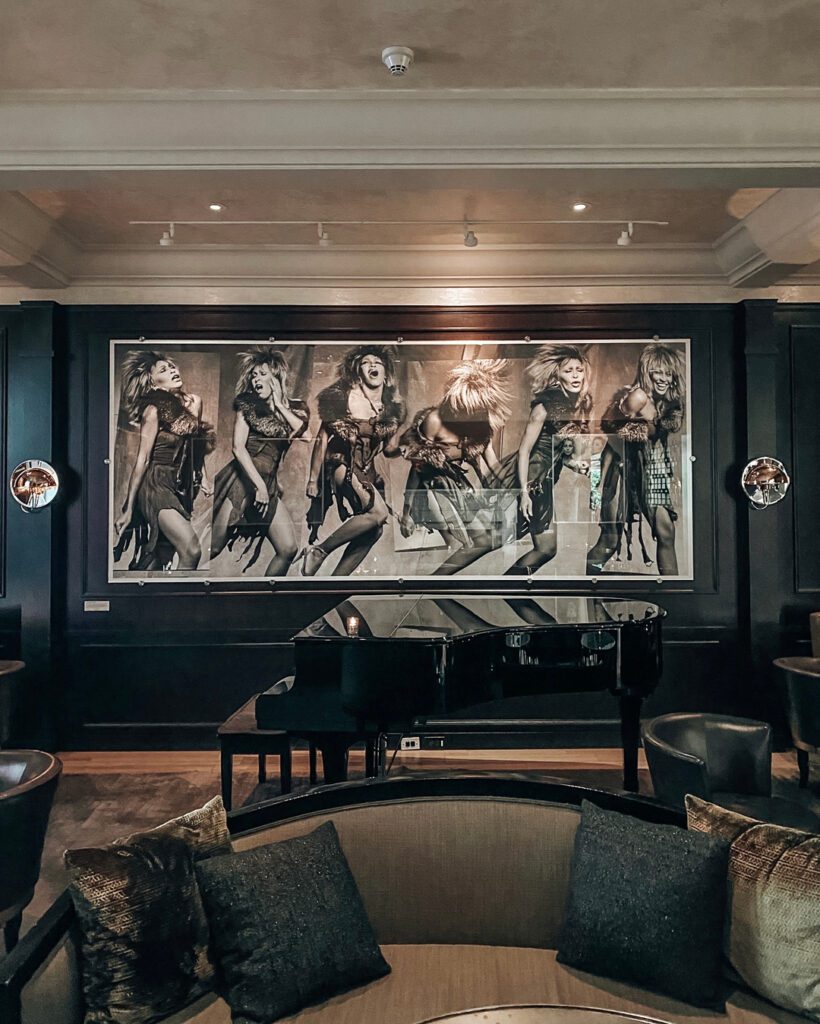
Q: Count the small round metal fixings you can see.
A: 14